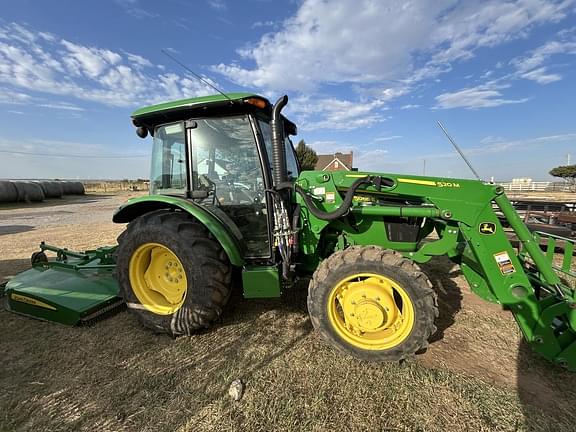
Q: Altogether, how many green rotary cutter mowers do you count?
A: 1